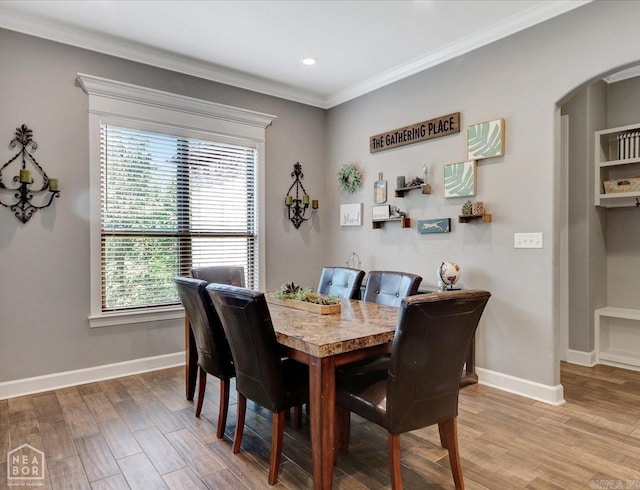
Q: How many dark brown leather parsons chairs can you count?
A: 6